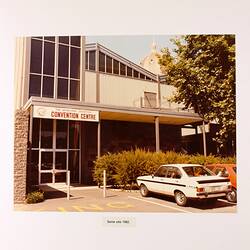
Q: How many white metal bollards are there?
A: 2